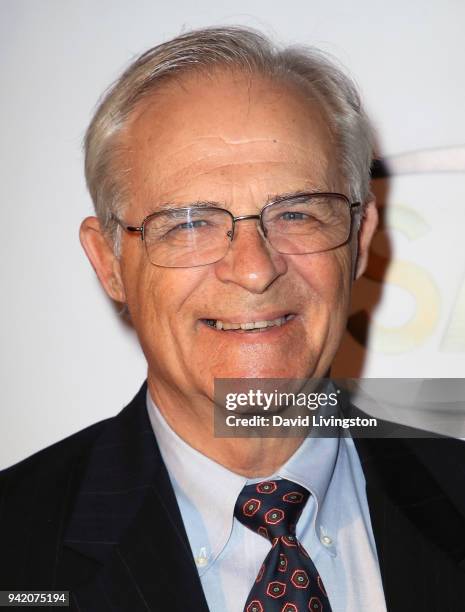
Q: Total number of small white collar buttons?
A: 2